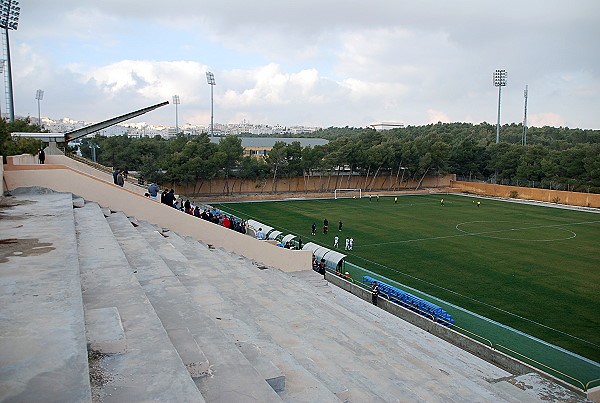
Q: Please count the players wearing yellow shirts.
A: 6